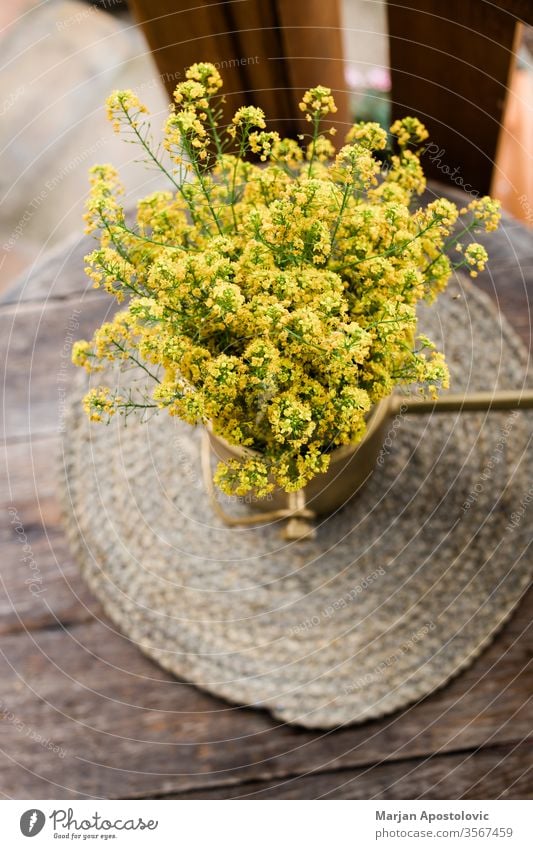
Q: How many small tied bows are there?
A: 1